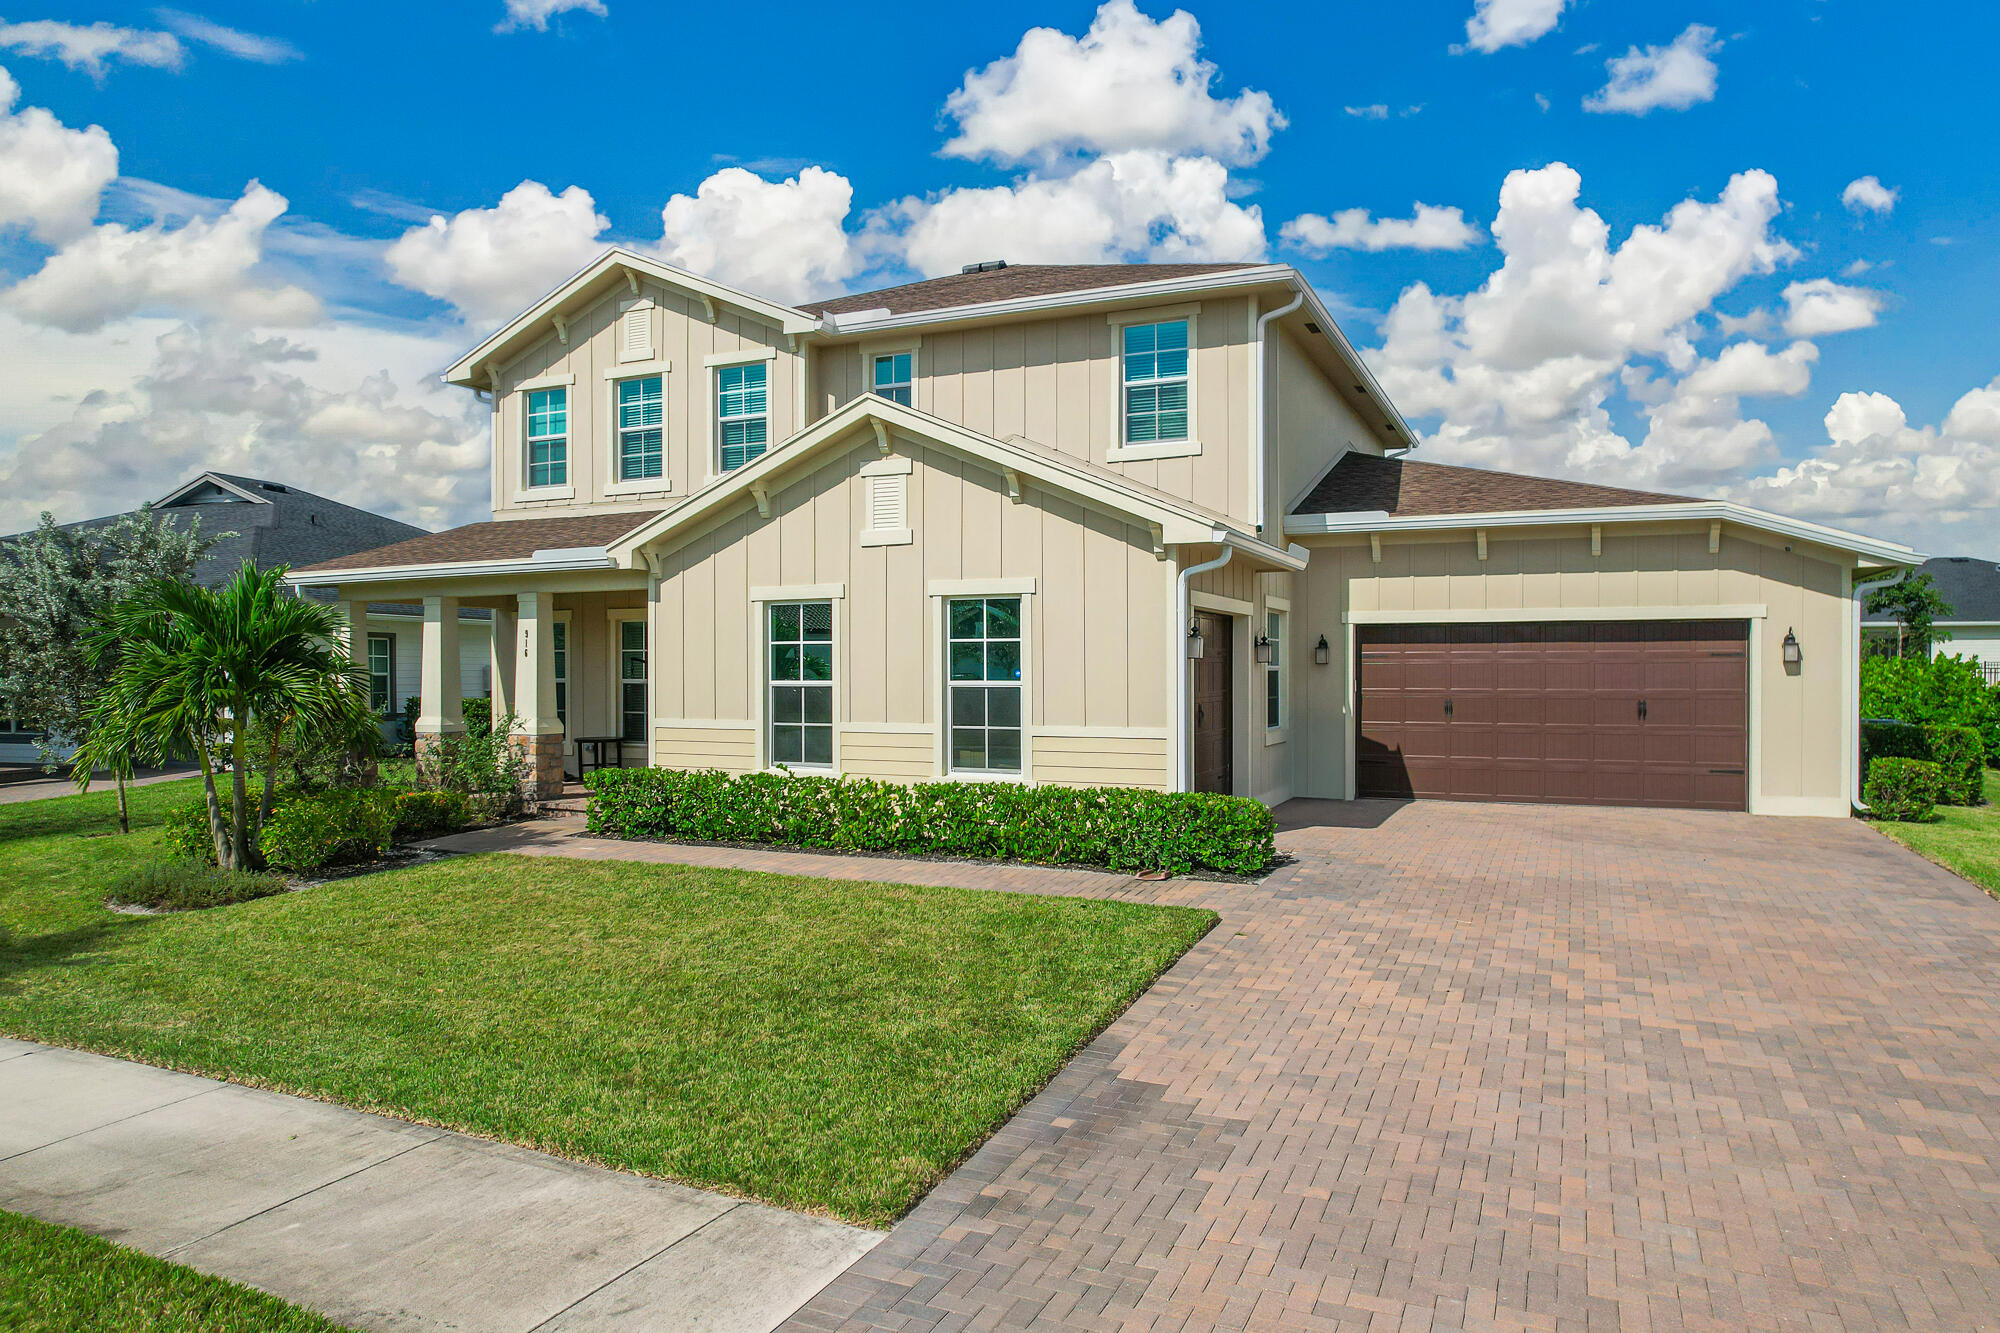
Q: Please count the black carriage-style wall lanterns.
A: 4